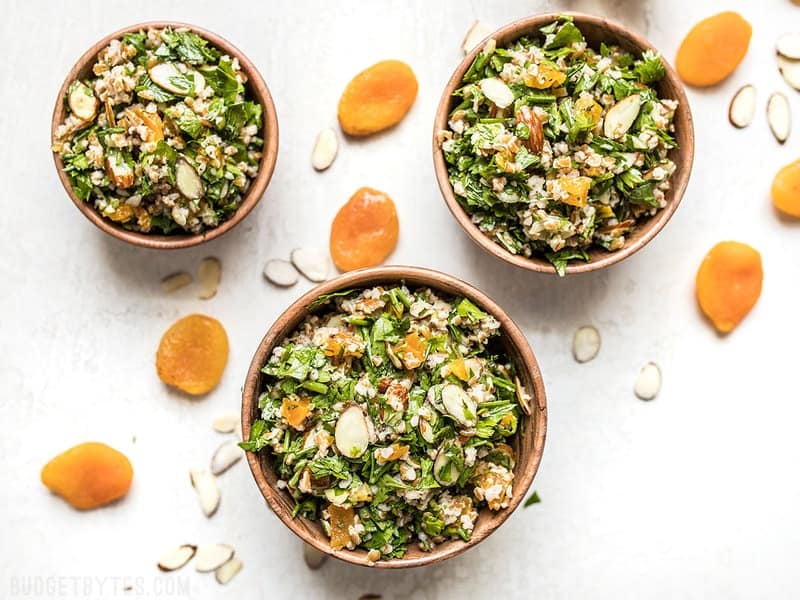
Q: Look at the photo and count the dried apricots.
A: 7